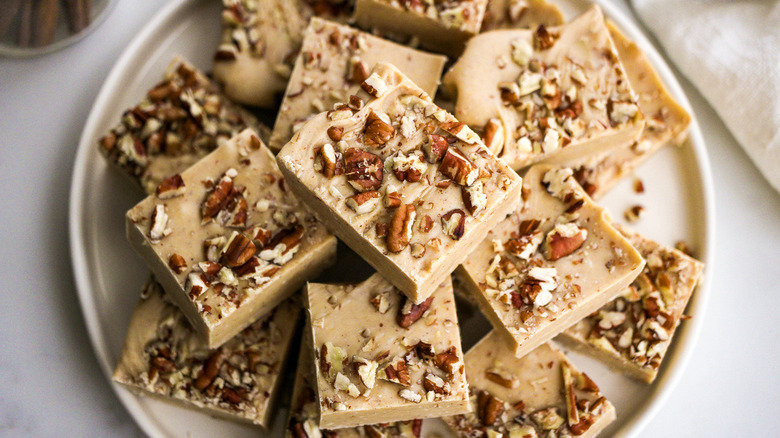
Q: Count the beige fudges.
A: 15